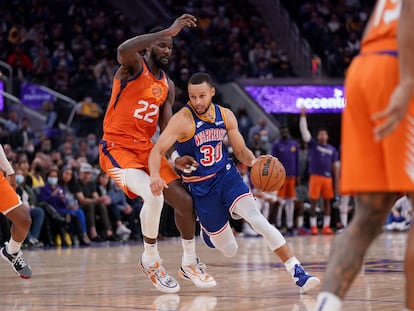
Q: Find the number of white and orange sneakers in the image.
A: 2